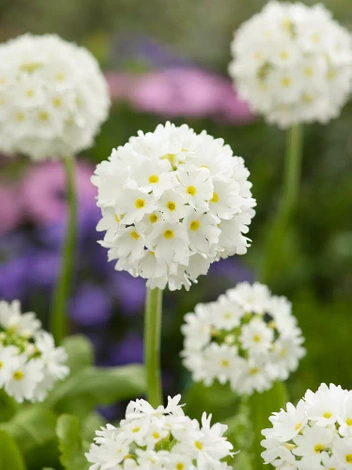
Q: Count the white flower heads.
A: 7